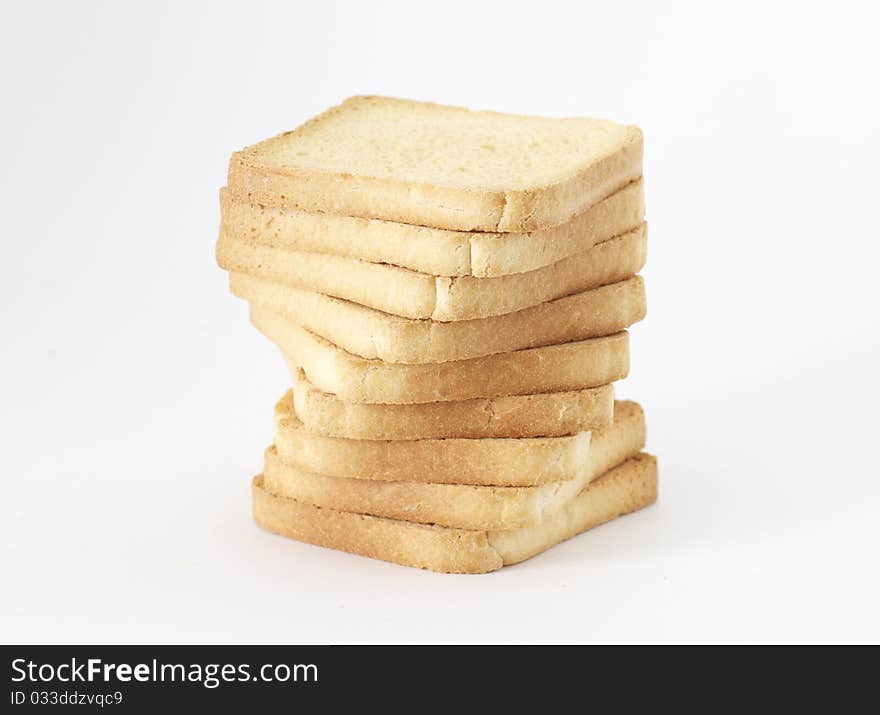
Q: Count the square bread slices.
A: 9